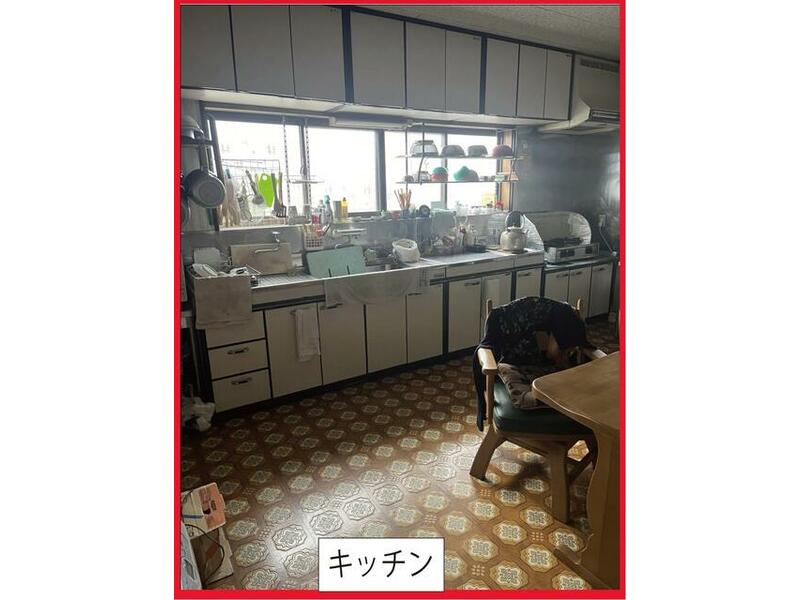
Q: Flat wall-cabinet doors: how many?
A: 9